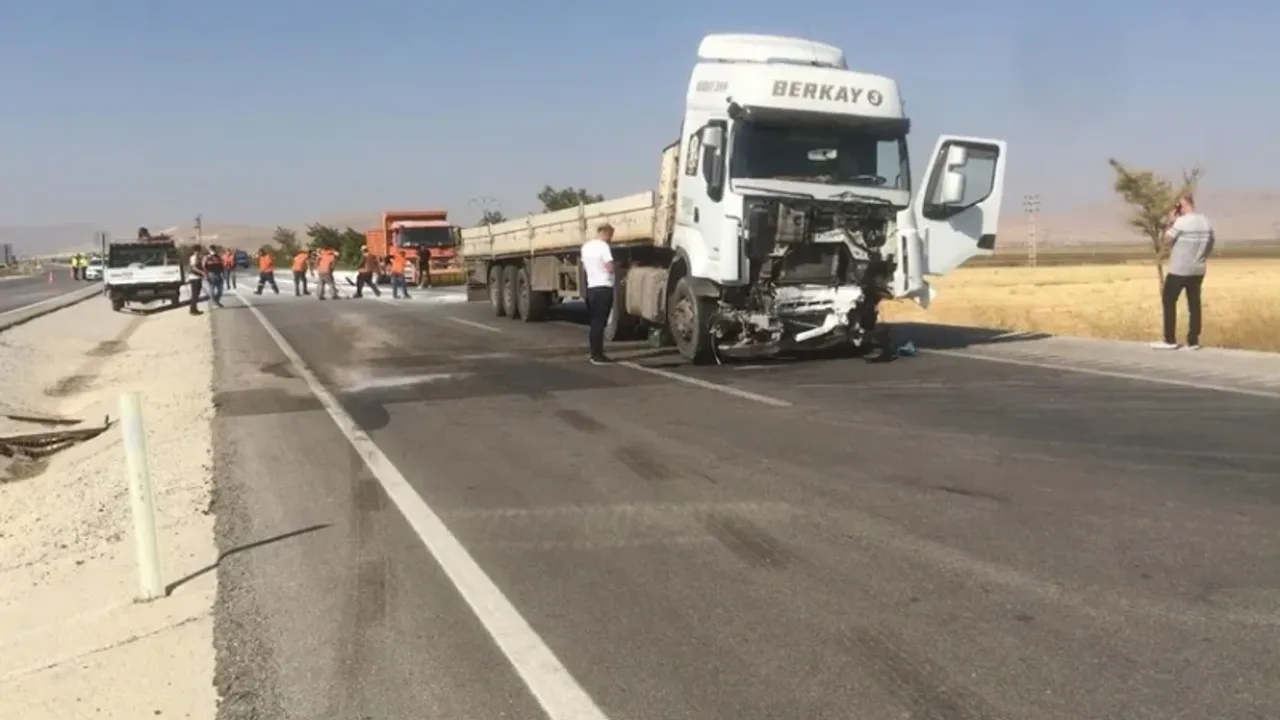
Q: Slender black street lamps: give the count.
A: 0